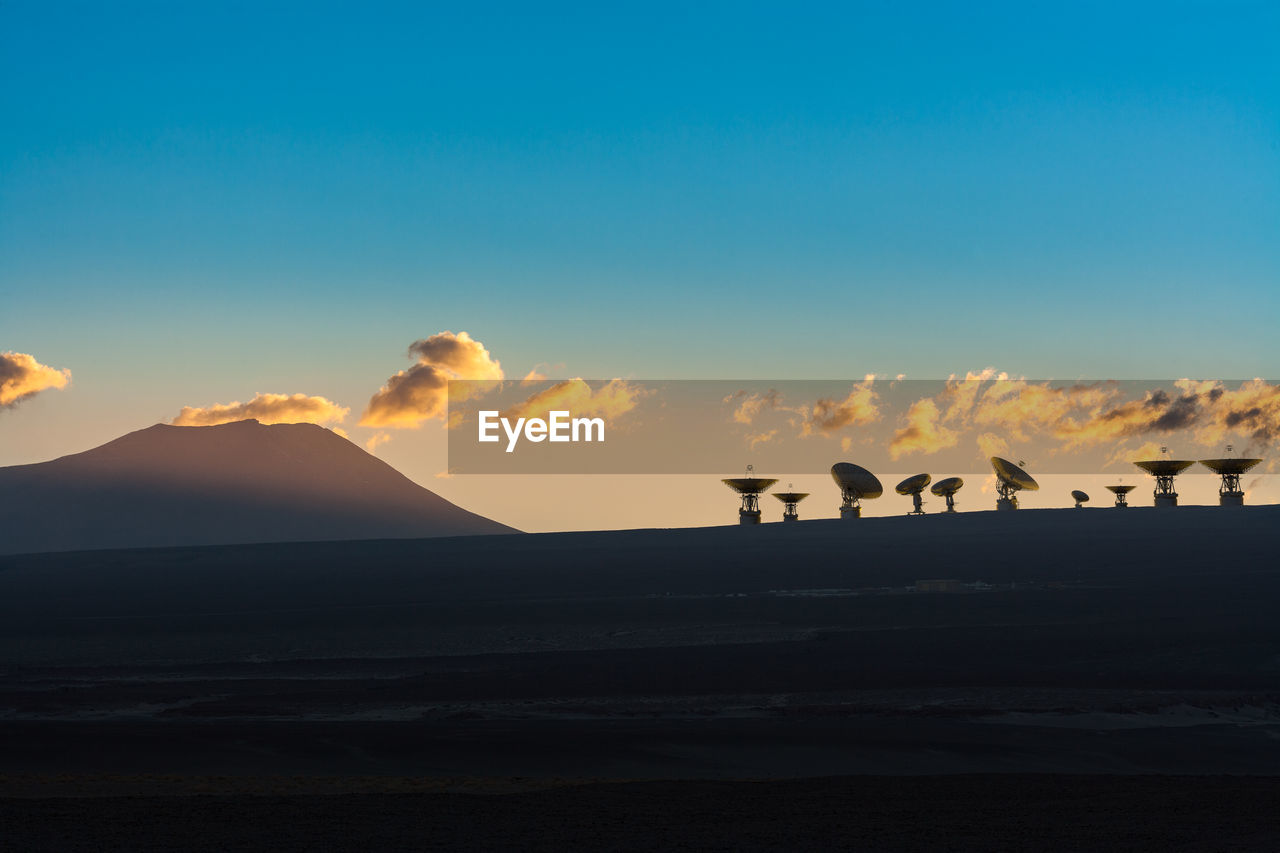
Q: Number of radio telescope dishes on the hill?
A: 10